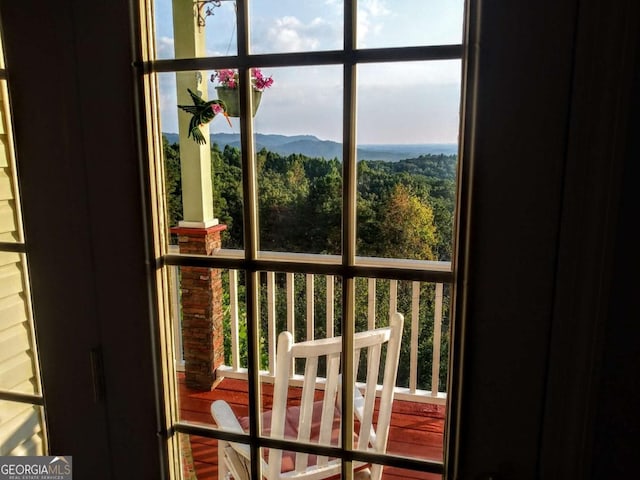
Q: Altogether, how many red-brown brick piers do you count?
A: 1